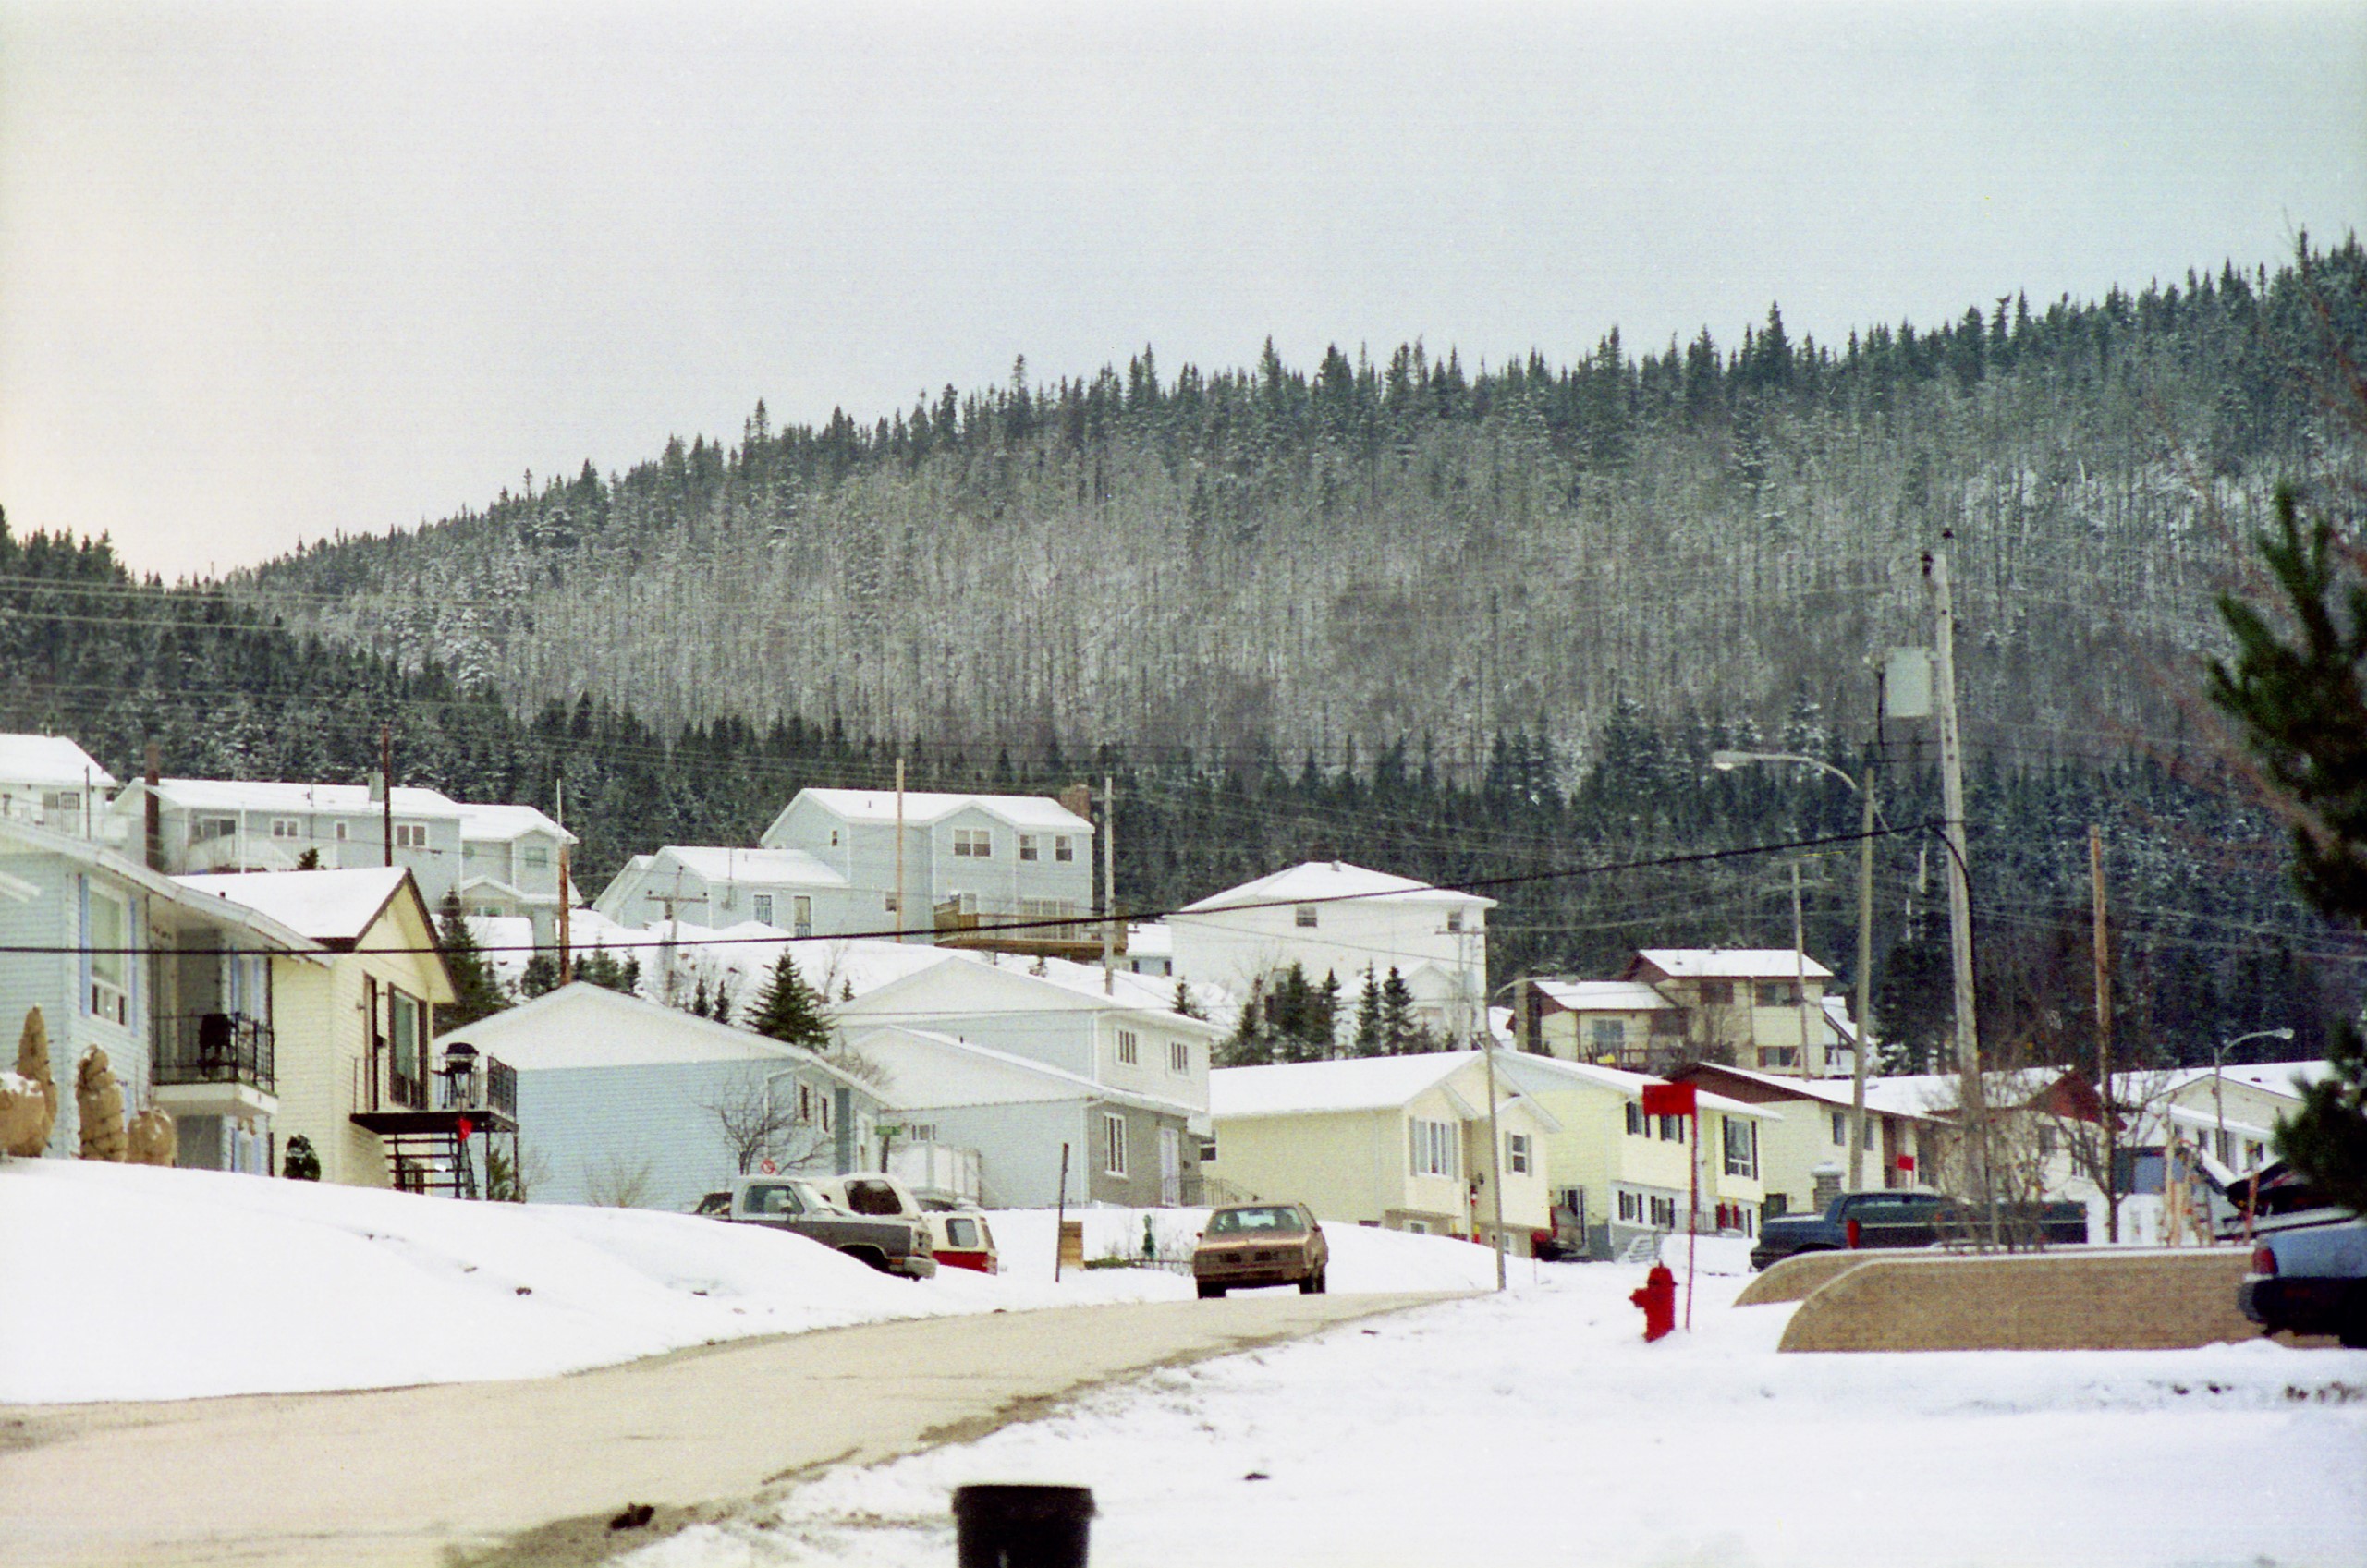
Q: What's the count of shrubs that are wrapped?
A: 4